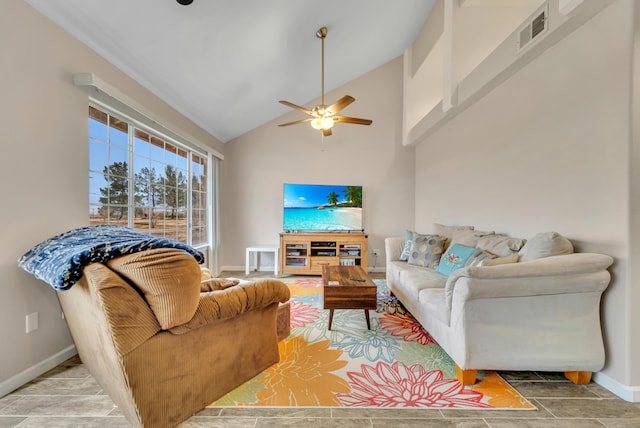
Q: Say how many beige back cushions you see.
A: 4